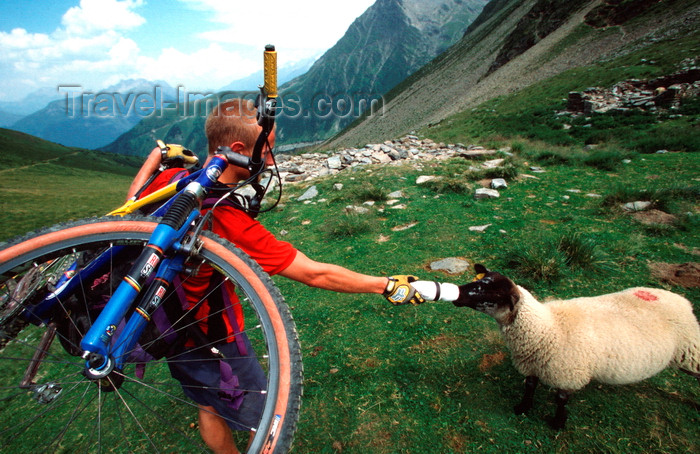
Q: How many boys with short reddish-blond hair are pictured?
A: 1